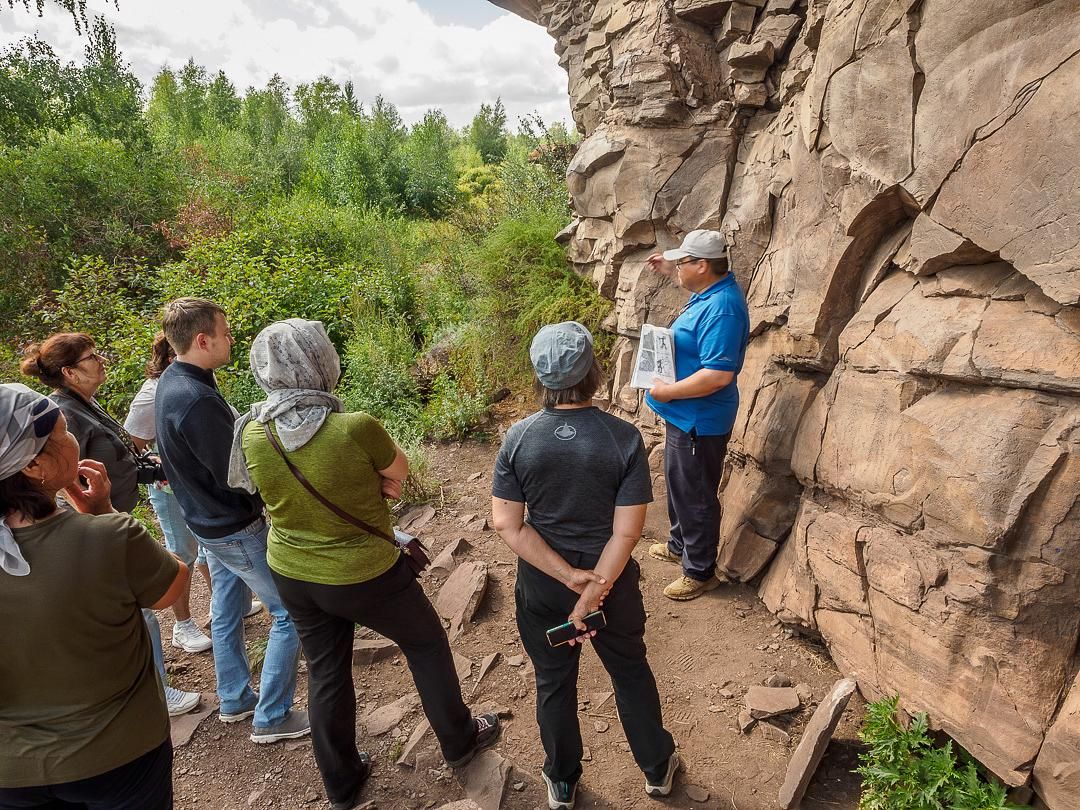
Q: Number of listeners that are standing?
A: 6